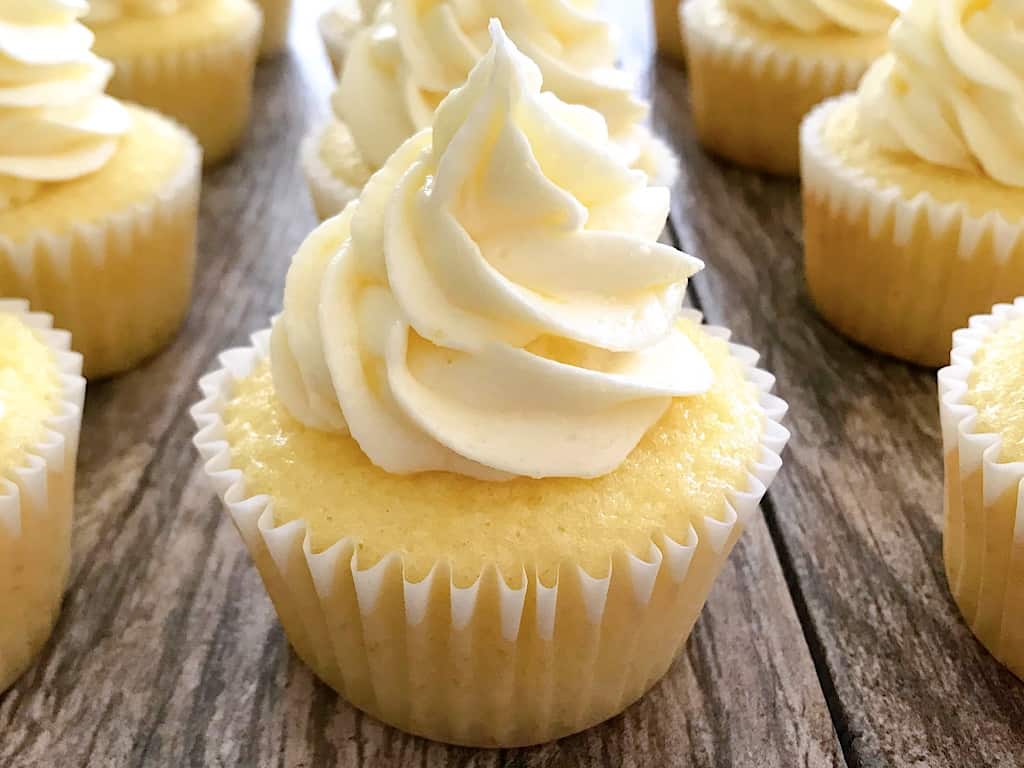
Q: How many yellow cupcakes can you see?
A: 11